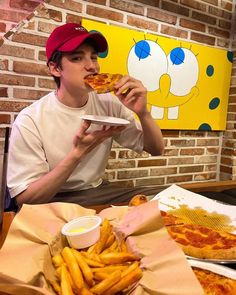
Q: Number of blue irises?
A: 2